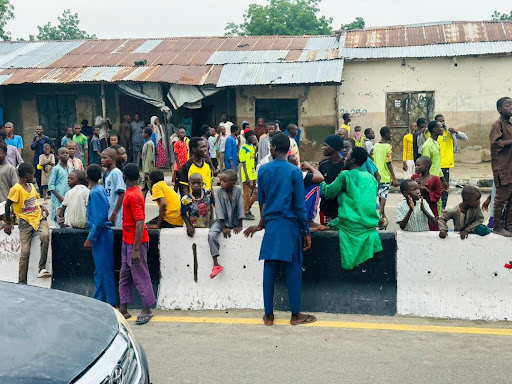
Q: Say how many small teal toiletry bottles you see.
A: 0